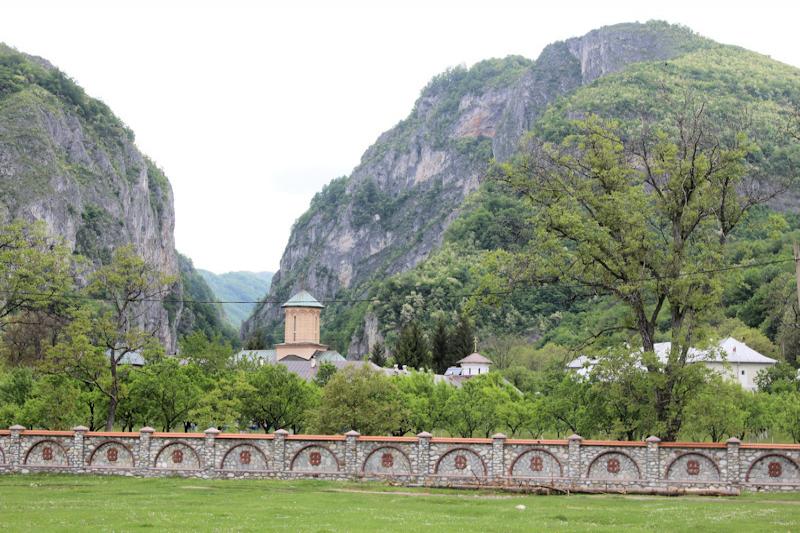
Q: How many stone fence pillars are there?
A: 11